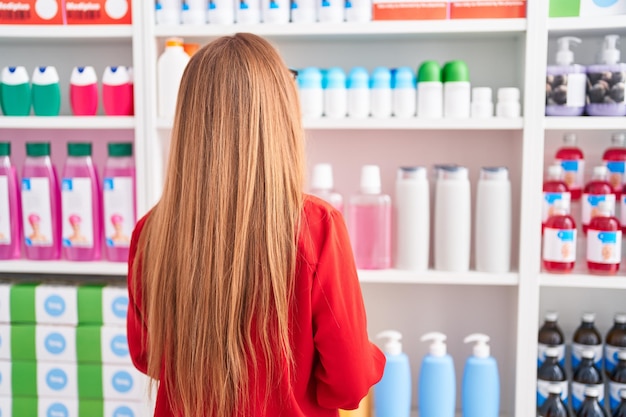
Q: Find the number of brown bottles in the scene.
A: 9